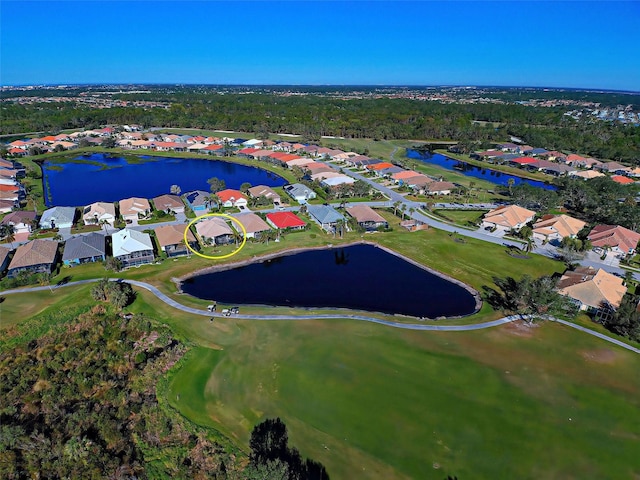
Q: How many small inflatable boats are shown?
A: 0